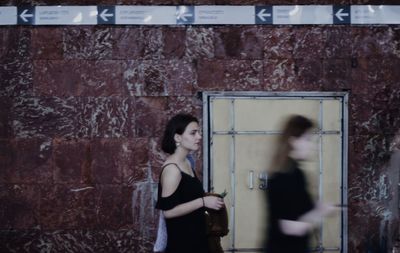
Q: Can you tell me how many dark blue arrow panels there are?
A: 5